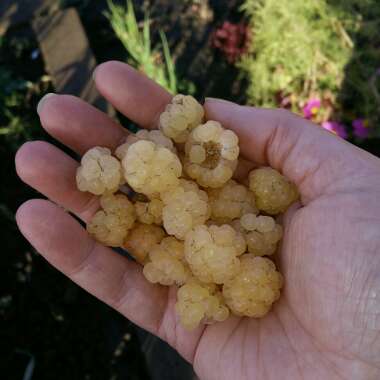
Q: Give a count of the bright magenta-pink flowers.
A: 3